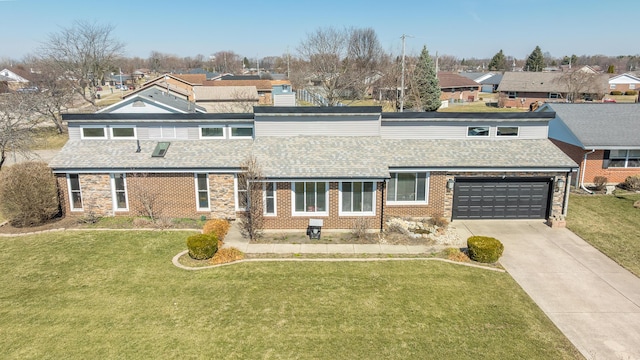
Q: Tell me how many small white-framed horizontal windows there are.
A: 6